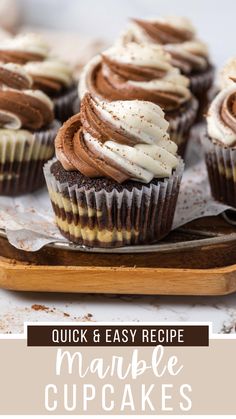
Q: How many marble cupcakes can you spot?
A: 6